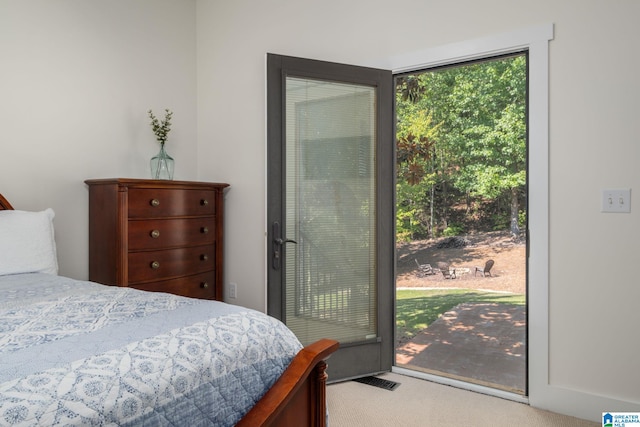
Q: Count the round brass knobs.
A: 7